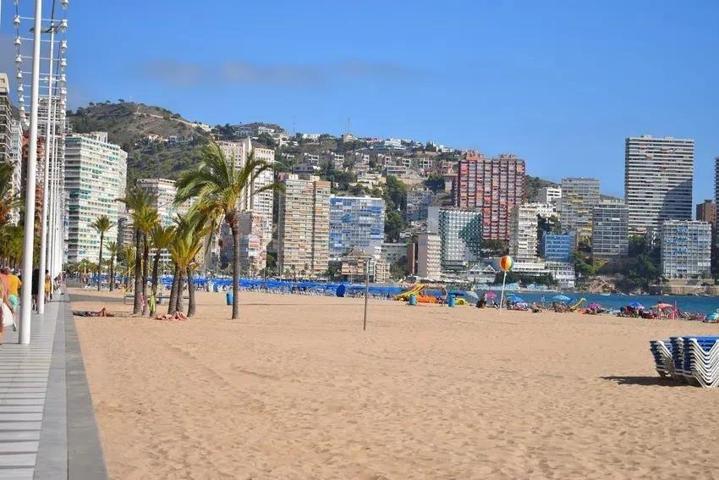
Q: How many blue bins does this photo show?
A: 3